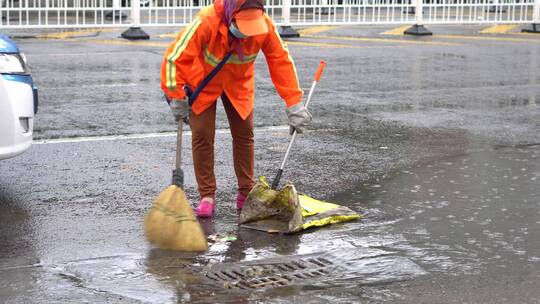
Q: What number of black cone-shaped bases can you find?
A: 4